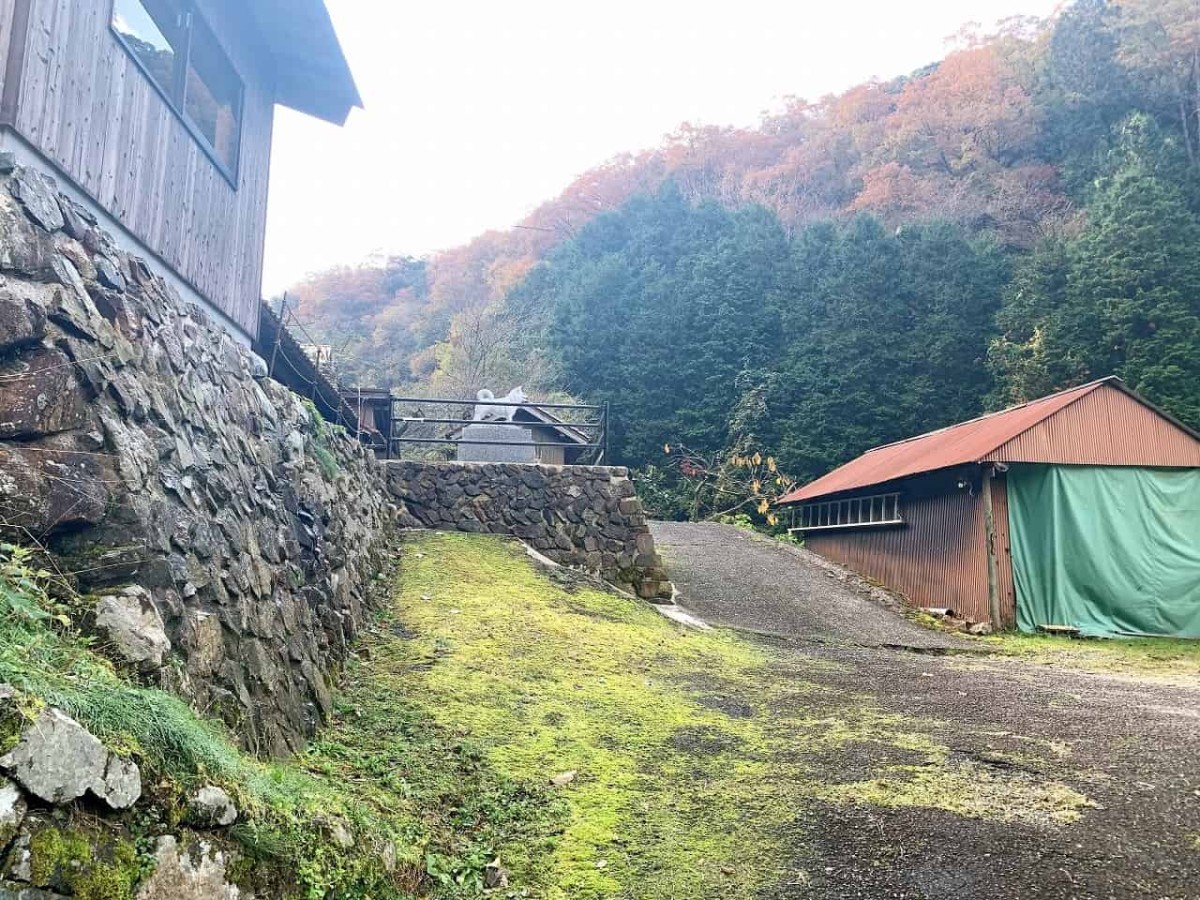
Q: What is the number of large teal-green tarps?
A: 1